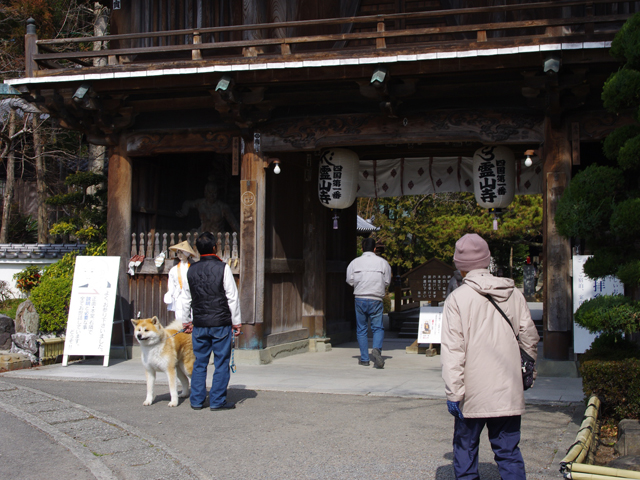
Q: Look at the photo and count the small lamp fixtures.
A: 2